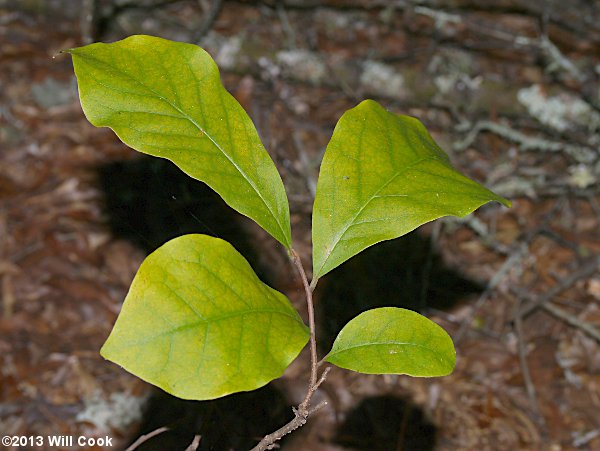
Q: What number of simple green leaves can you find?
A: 4